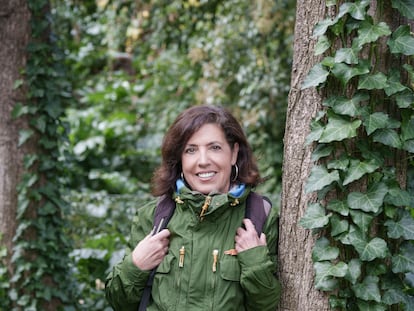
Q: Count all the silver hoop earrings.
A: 2